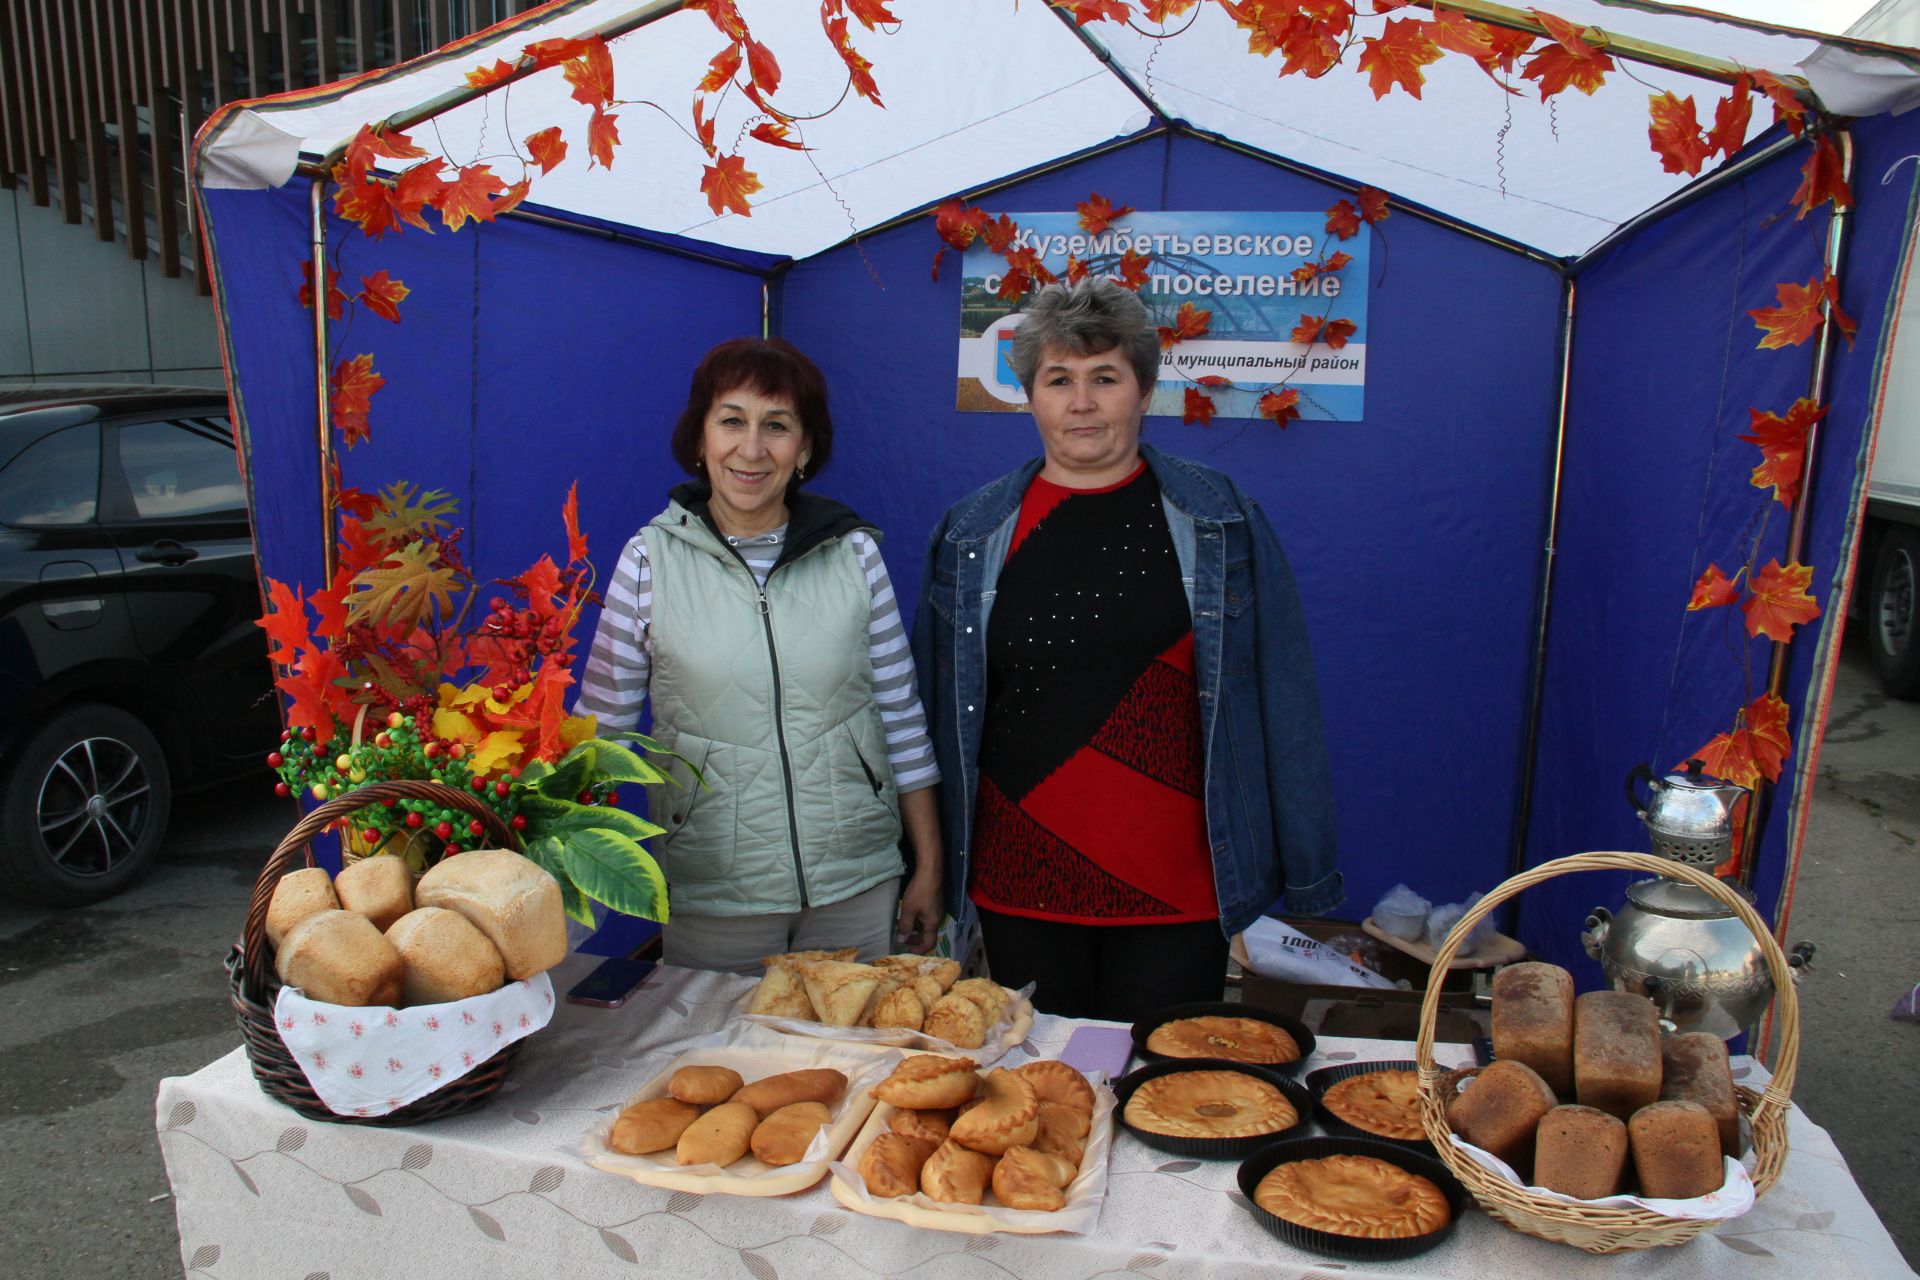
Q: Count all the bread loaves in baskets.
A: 11